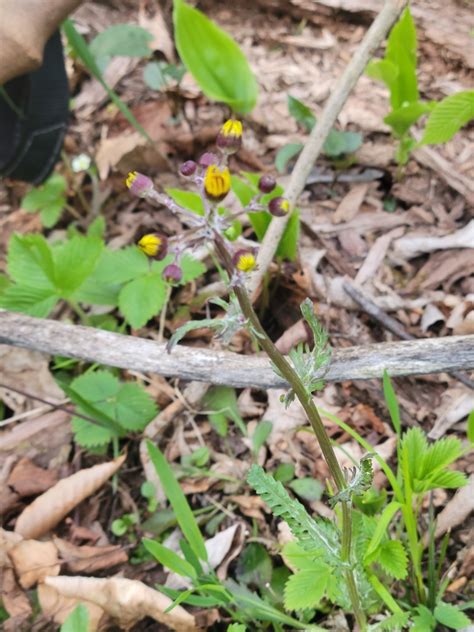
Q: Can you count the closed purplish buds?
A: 4